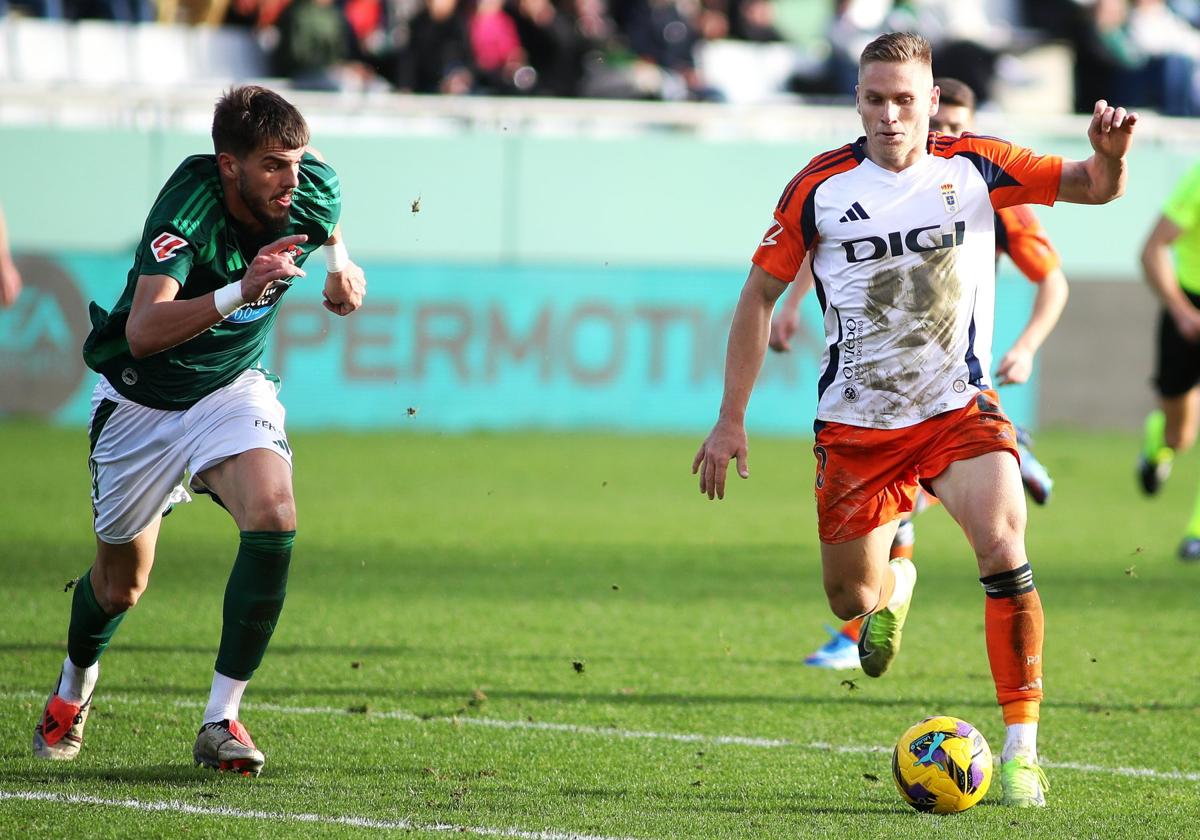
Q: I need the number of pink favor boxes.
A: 0